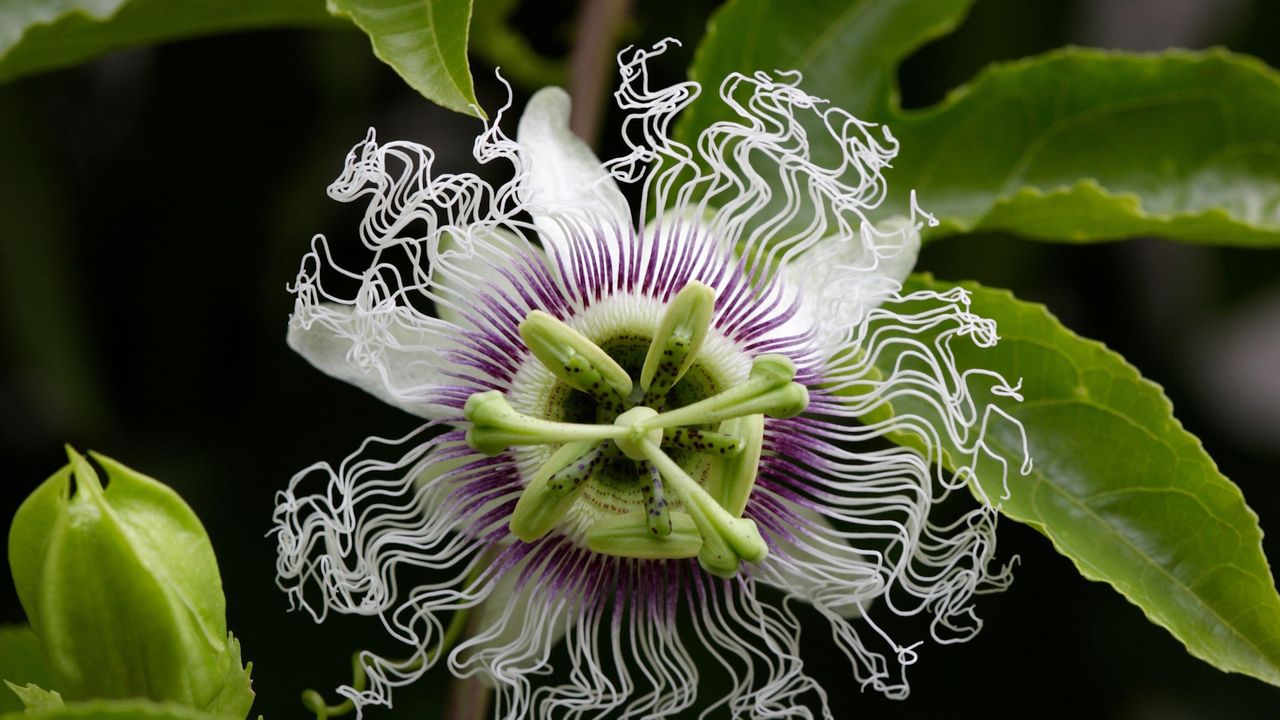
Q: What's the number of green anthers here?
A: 5